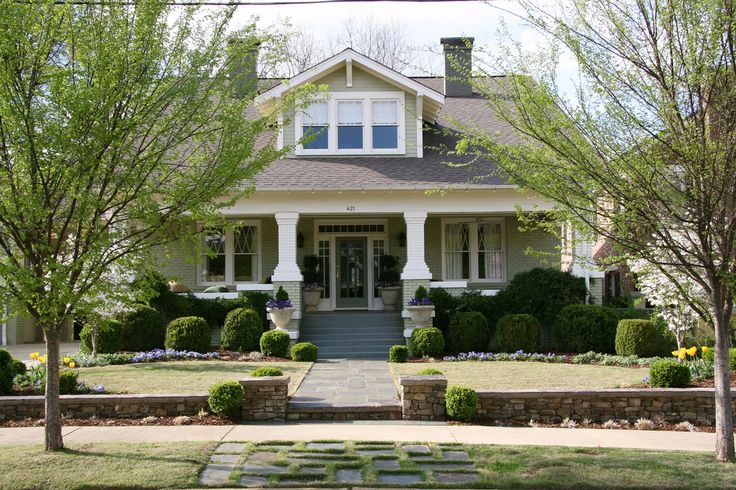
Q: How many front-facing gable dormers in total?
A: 1